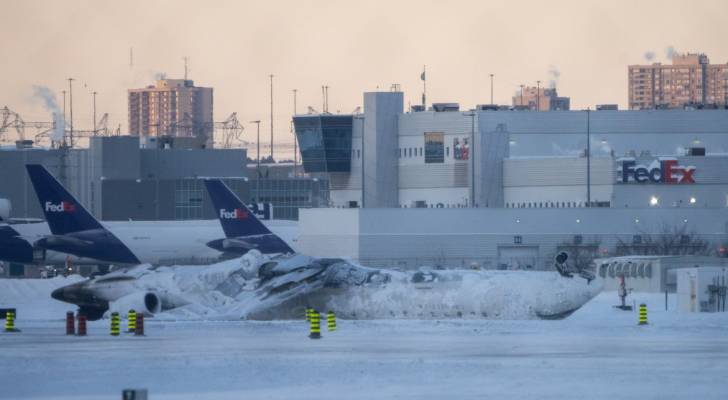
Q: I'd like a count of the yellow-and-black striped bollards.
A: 7